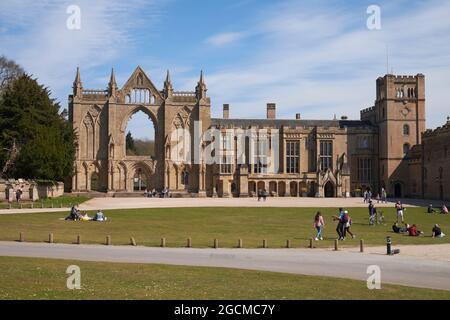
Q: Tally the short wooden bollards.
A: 14